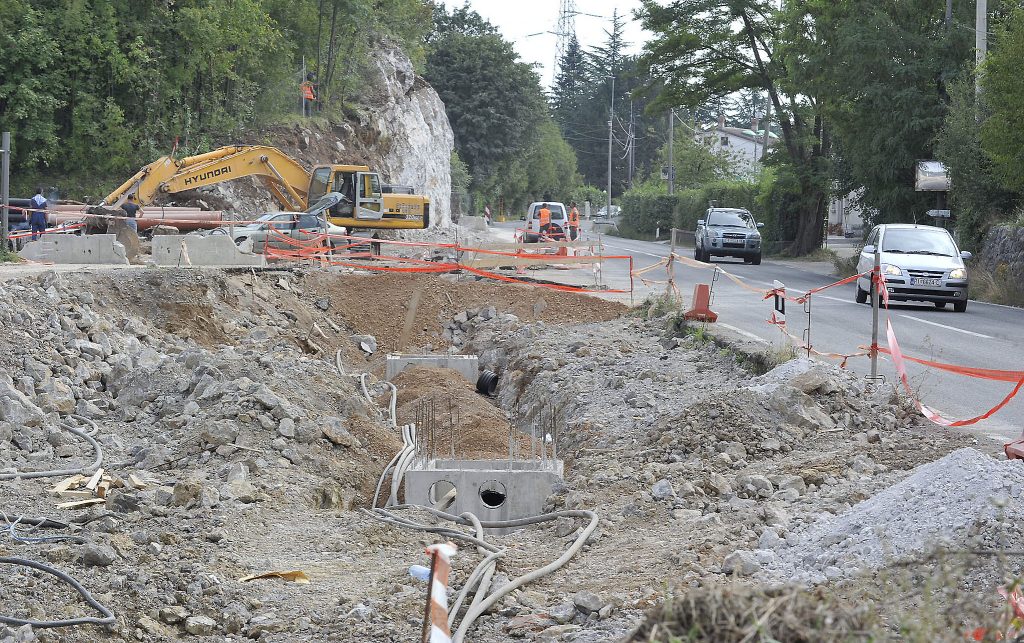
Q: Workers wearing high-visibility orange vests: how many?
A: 3